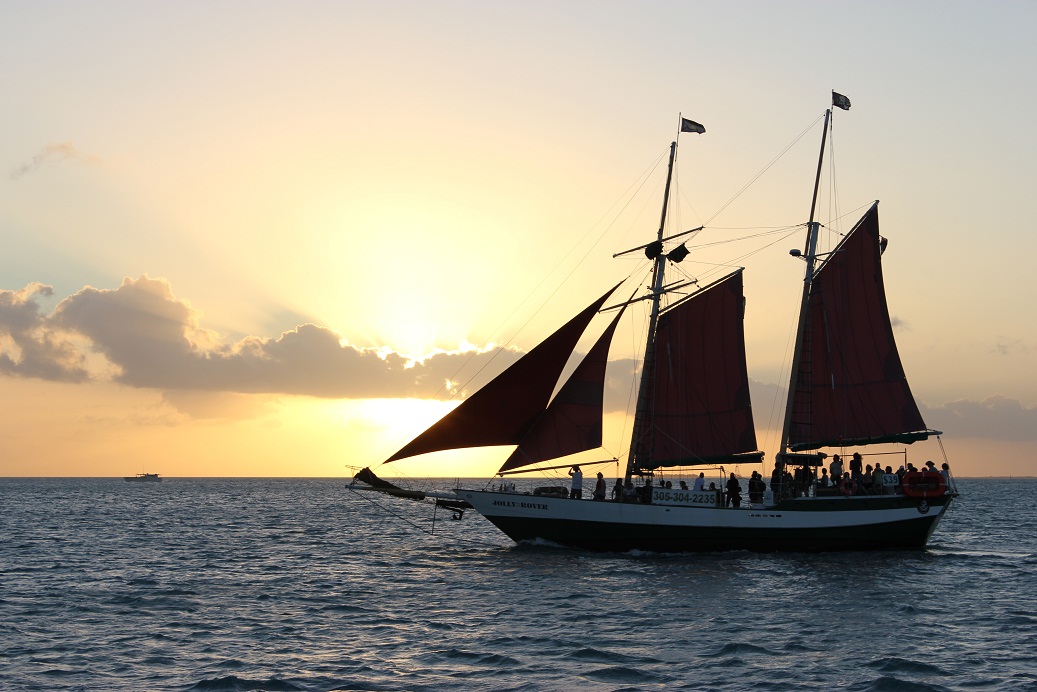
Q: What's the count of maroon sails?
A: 4